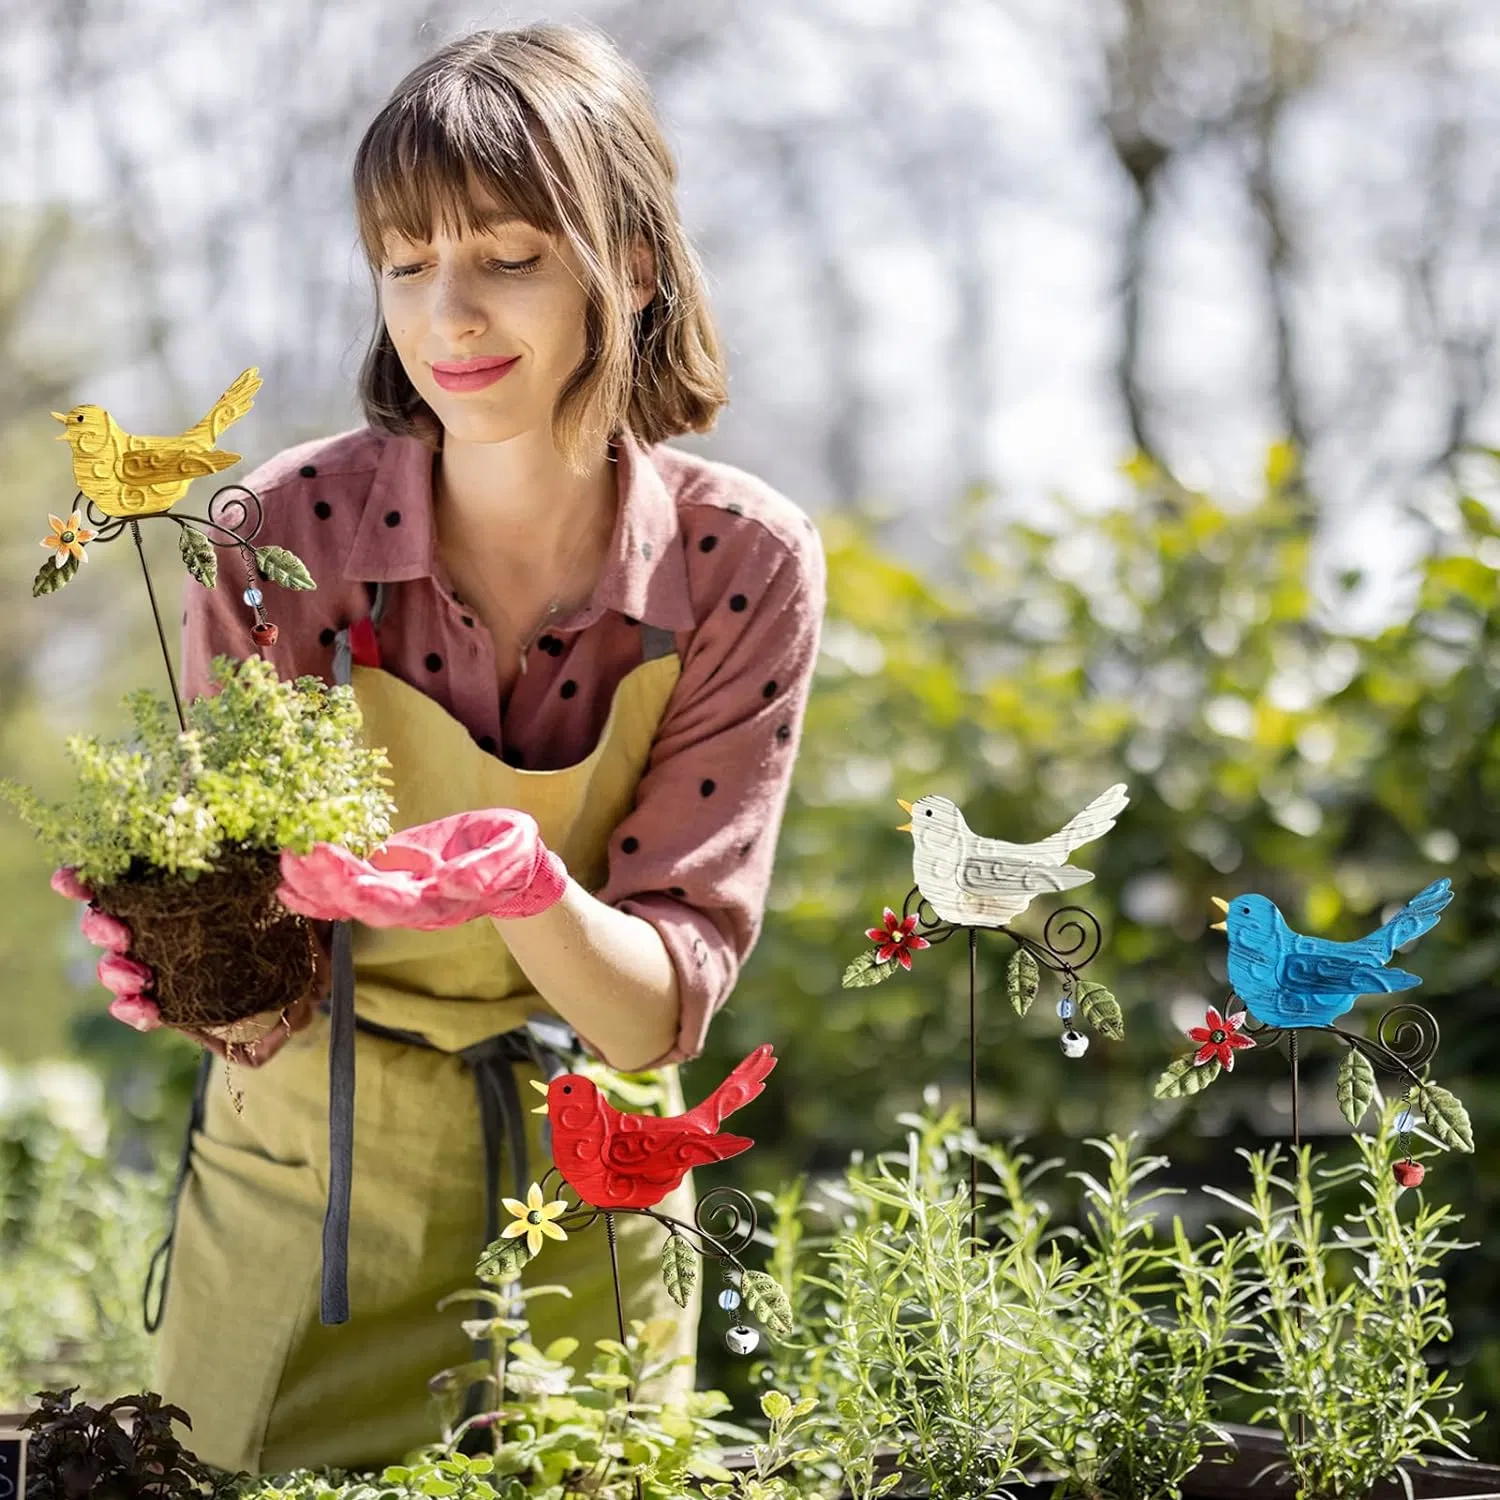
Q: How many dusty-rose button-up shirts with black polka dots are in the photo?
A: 1